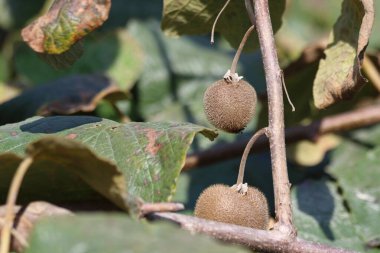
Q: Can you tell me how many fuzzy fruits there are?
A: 2